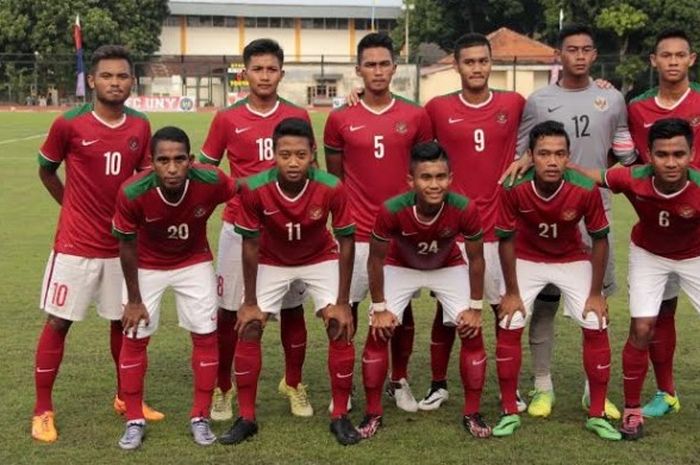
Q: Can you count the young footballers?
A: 11